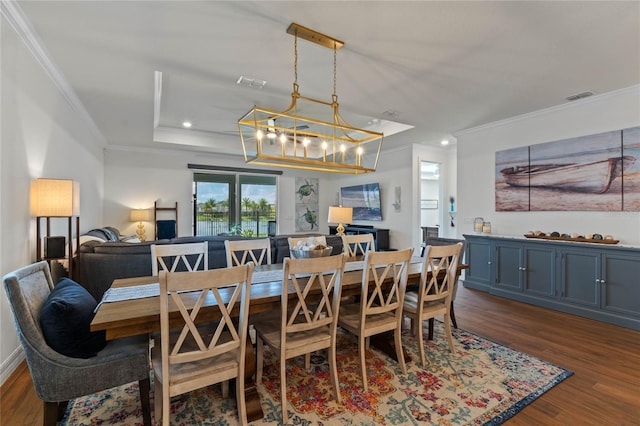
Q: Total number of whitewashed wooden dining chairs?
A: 8